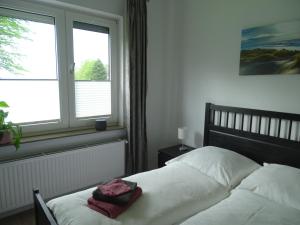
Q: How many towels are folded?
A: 3